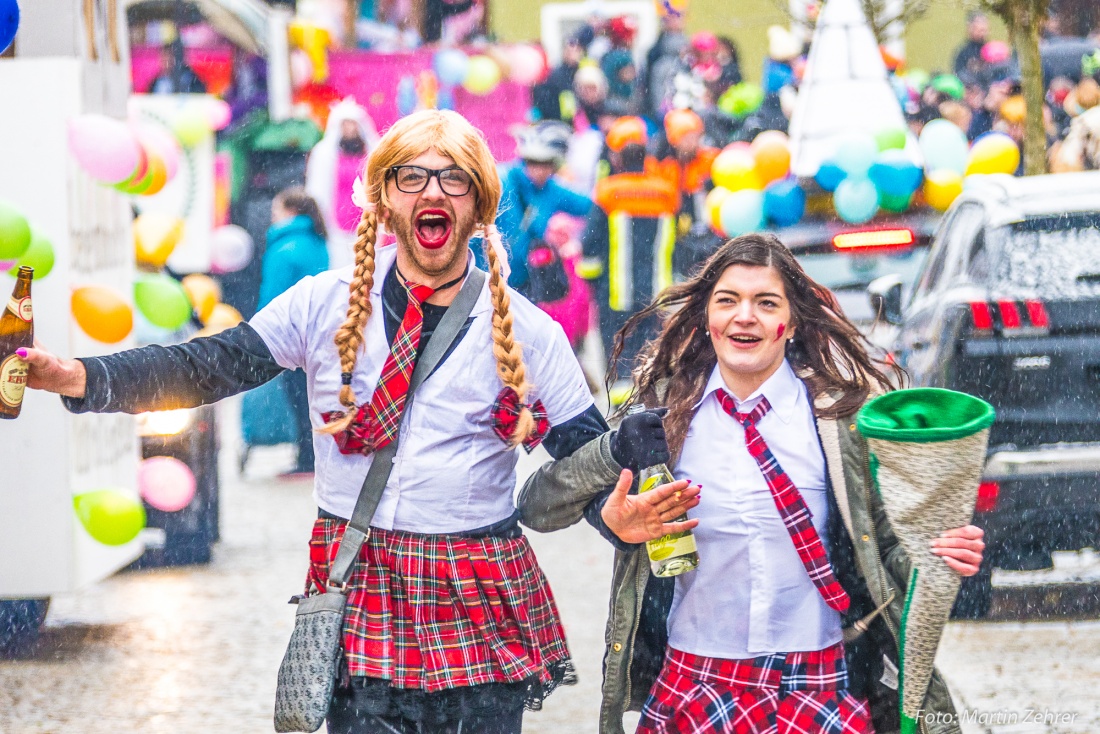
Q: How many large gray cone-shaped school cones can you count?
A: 1